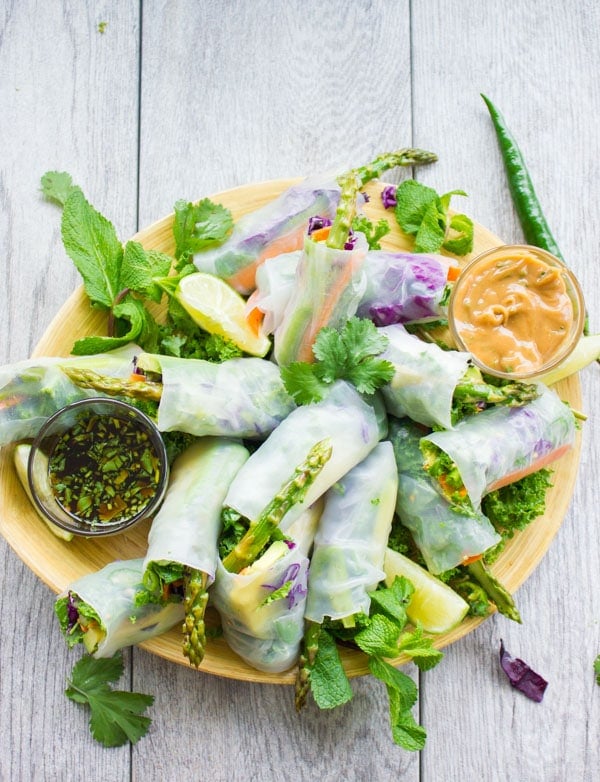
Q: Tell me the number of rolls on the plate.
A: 13